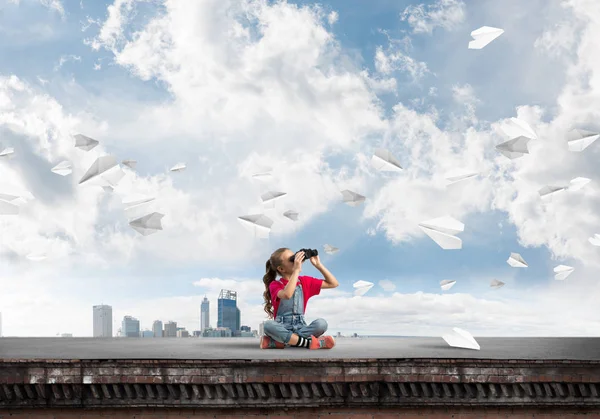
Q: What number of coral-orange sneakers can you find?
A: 2